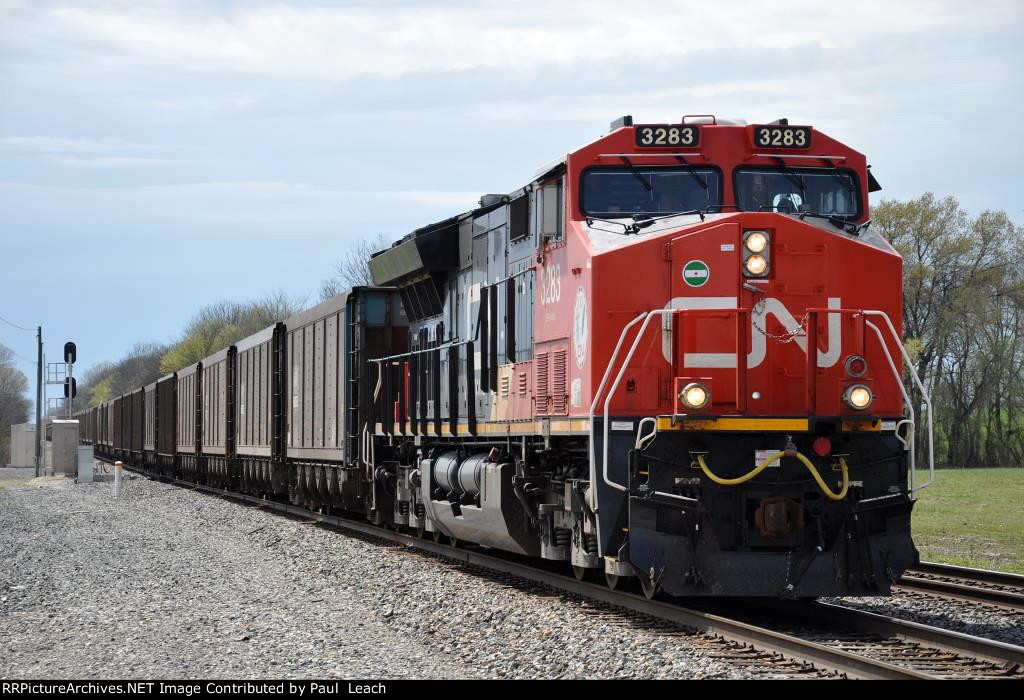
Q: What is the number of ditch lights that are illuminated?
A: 2